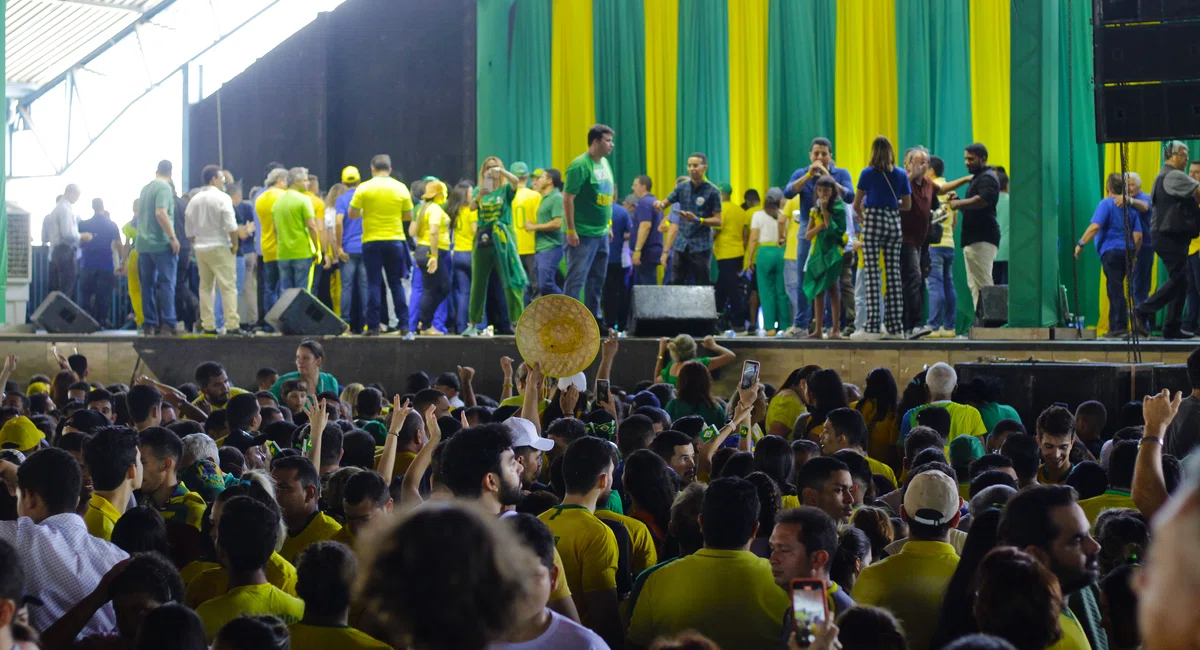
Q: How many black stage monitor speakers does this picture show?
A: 4